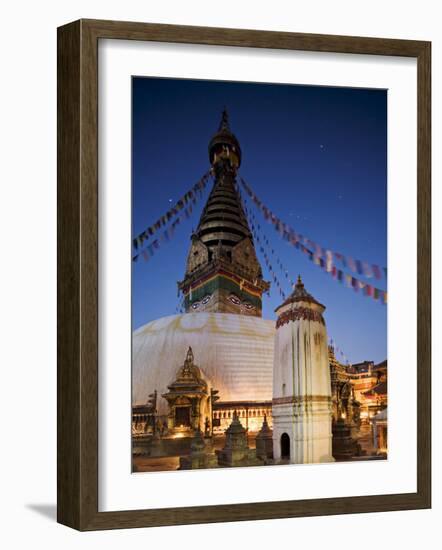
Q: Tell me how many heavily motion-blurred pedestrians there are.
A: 0